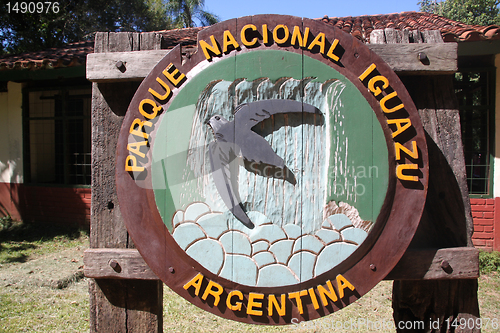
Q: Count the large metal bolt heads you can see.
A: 4